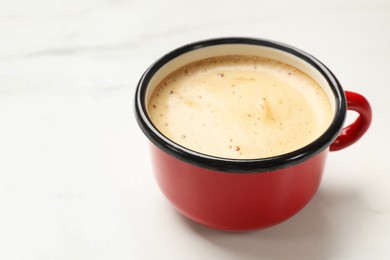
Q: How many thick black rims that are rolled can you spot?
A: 1